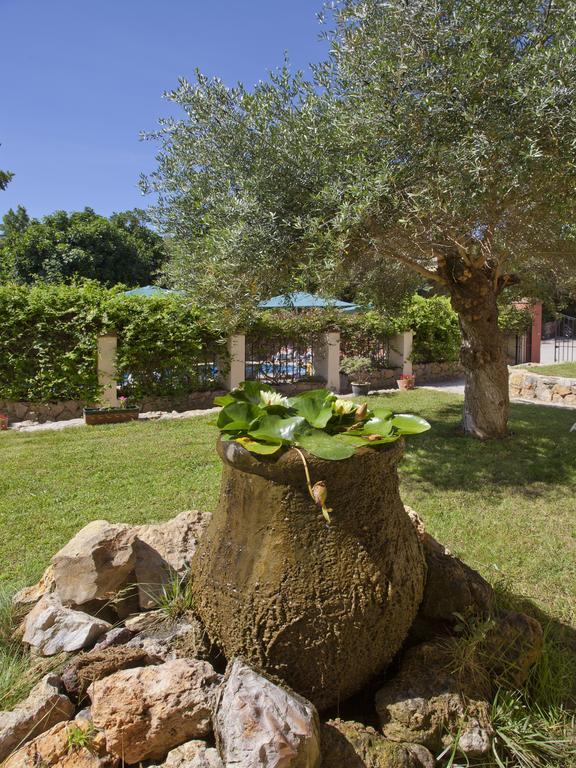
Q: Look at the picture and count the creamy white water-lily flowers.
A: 2